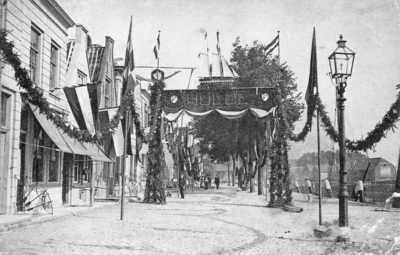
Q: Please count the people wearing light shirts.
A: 4